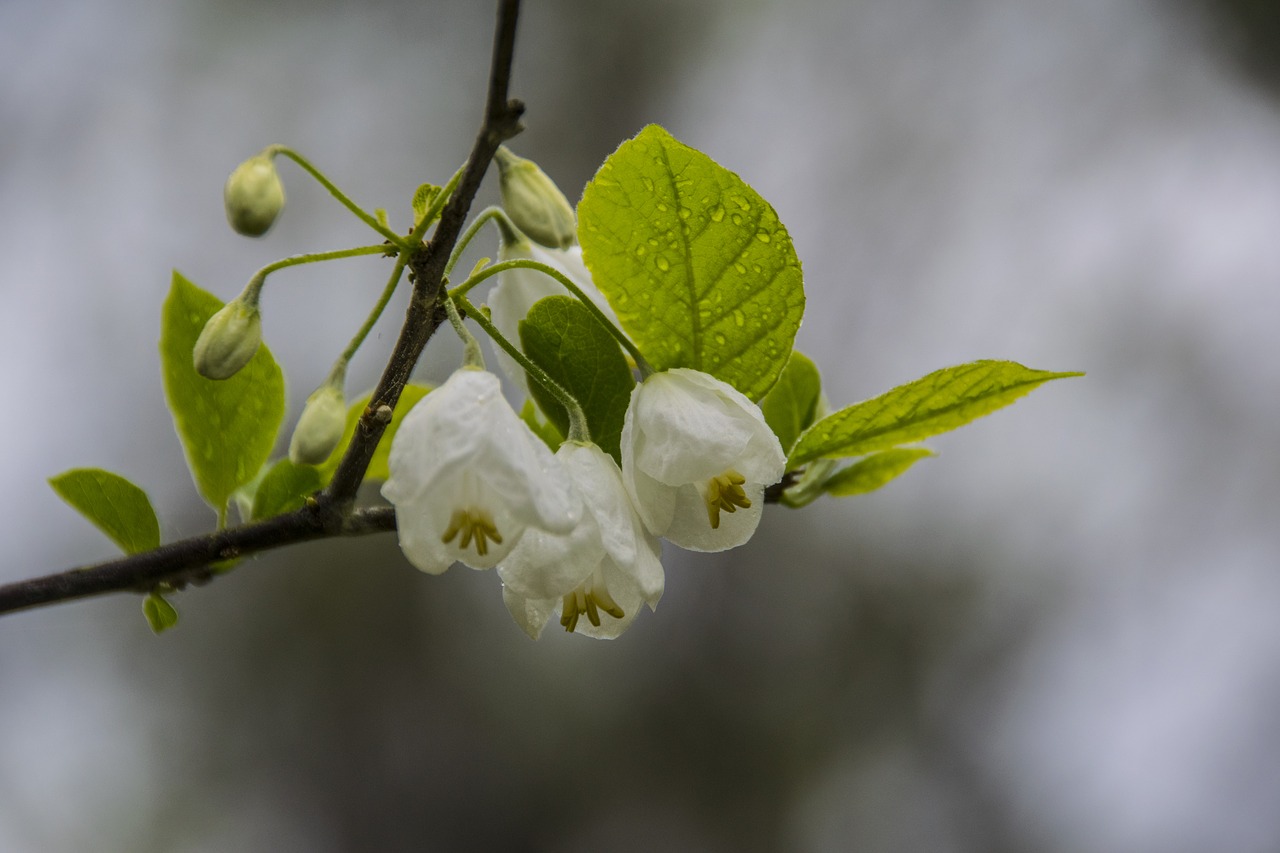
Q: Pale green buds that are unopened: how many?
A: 4